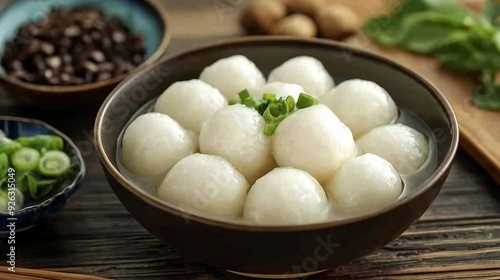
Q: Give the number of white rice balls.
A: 12